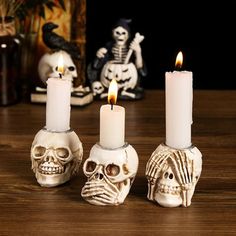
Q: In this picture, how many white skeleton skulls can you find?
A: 6